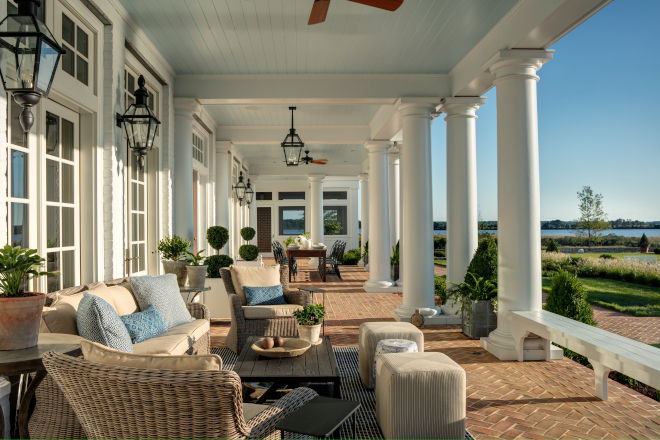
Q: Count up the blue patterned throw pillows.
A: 4